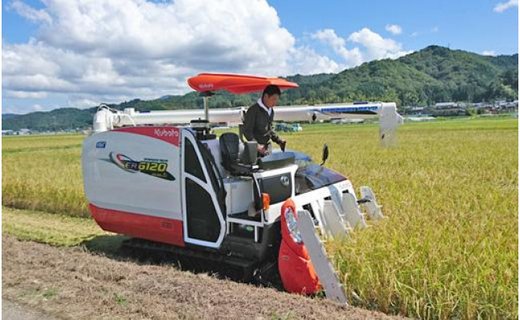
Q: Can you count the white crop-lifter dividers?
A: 4